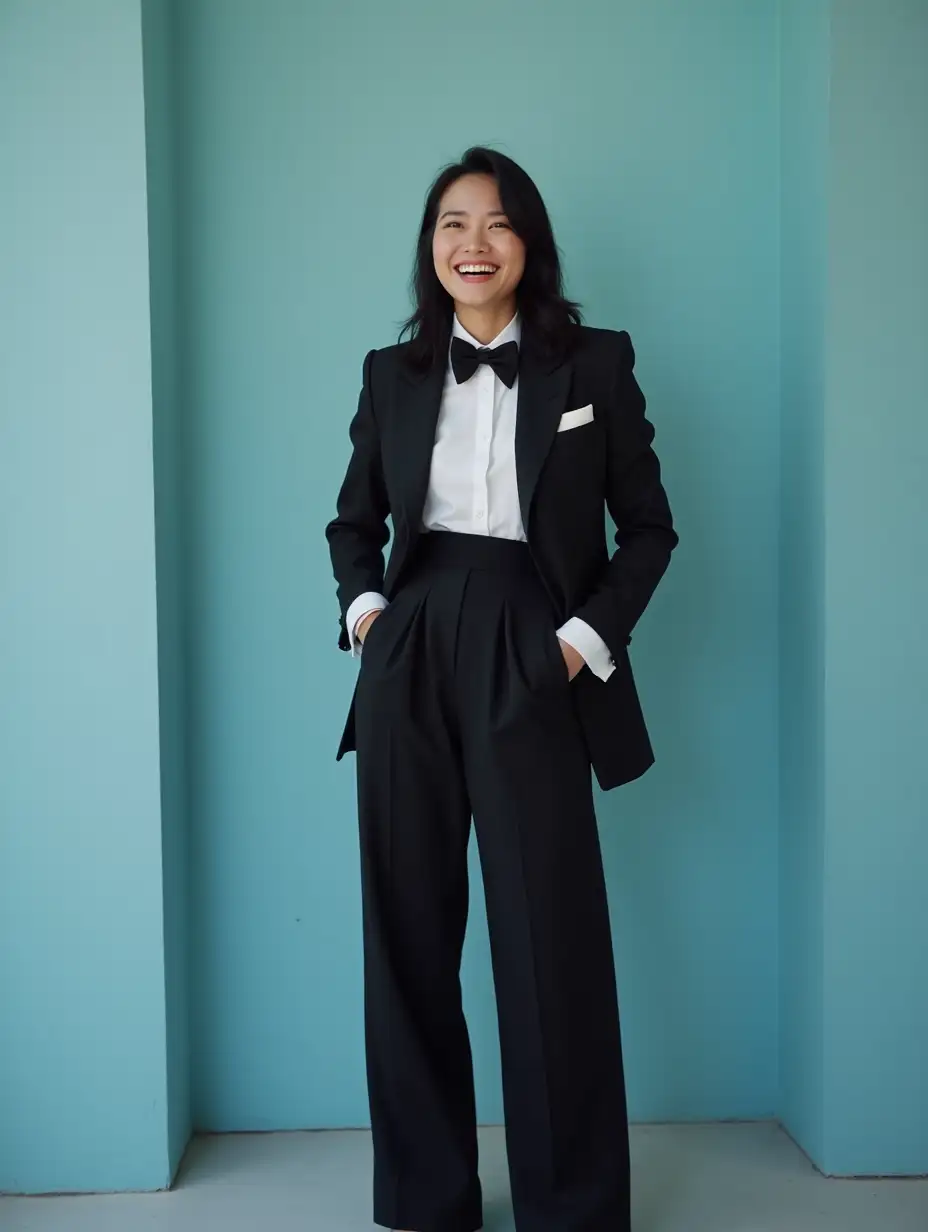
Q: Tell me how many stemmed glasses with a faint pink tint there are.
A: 0